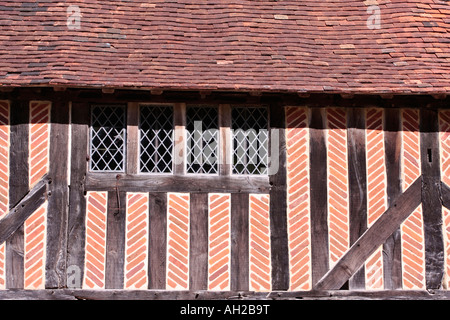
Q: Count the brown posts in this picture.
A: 12